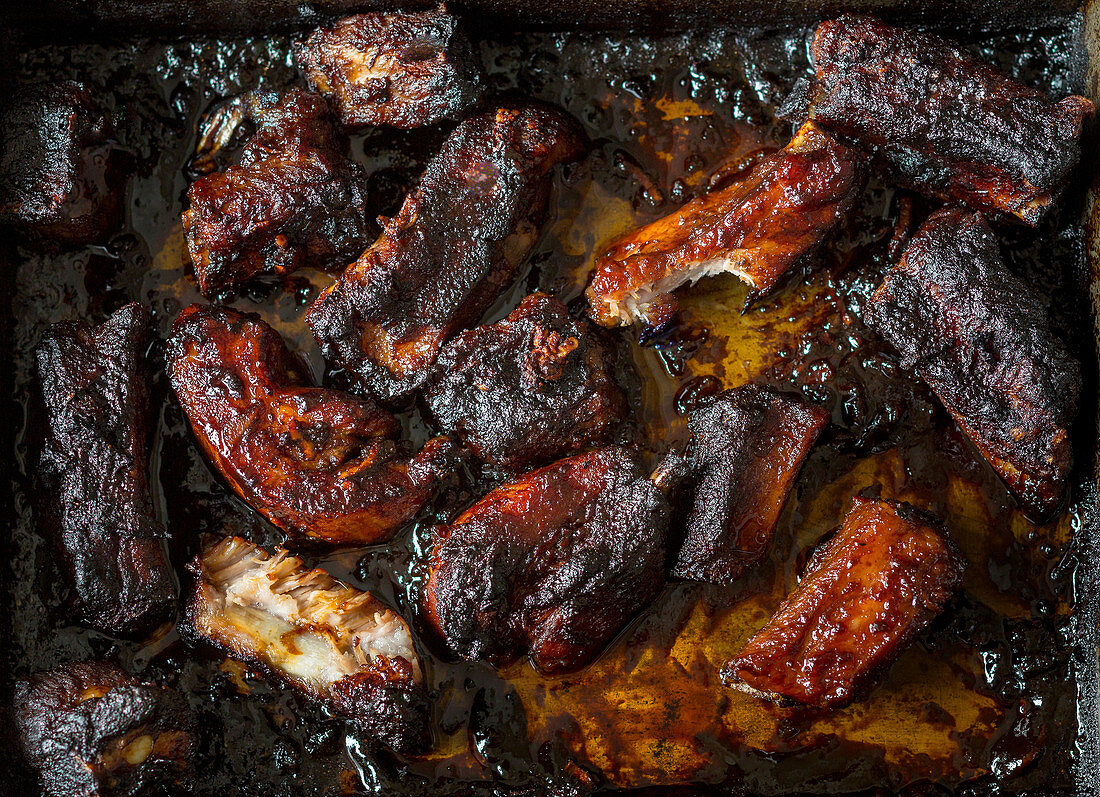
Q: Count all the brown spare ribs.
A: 15